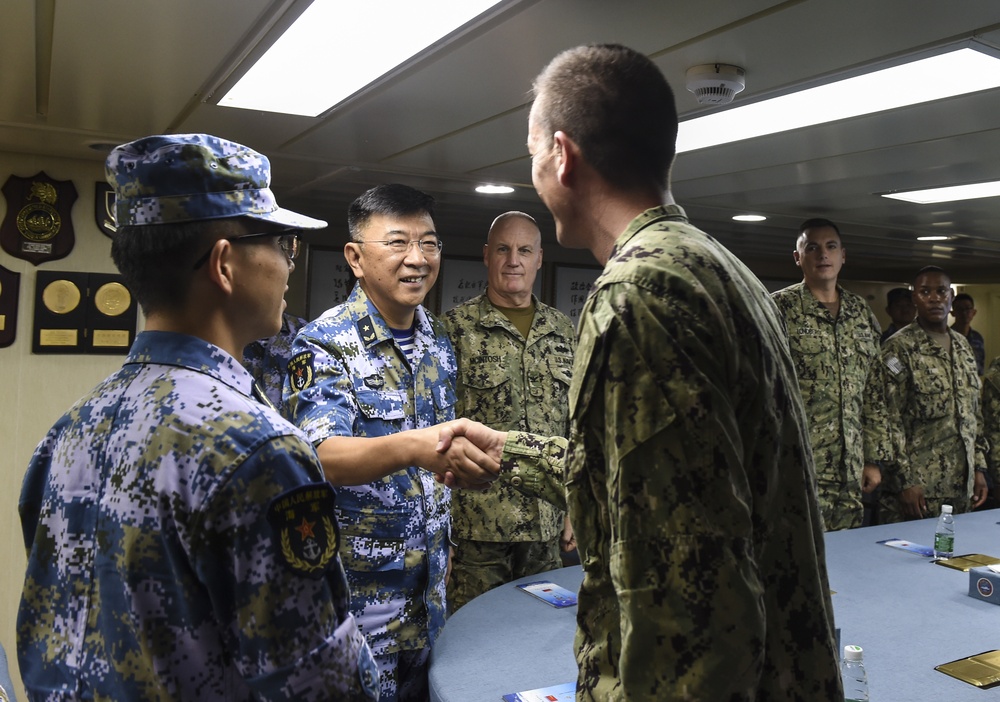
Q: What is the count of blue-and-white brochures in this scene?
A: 3